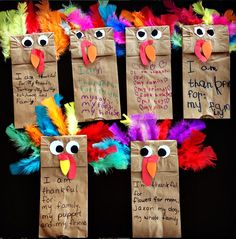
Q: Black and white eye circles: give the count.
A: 12